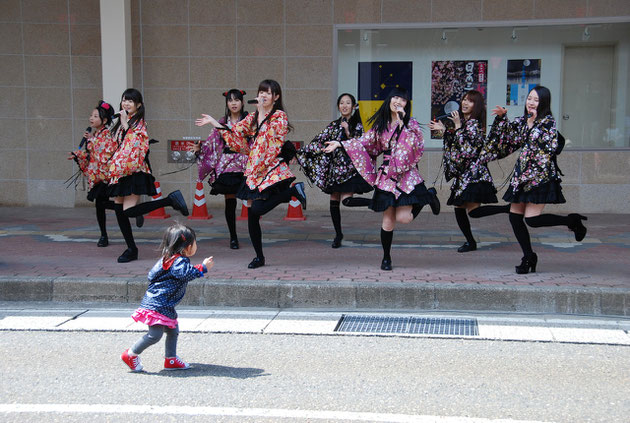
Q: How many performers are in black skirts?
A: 8